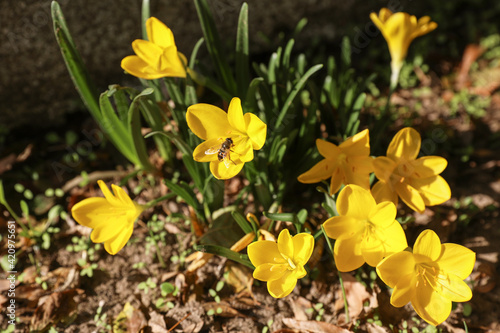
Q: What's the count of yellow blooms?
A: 9